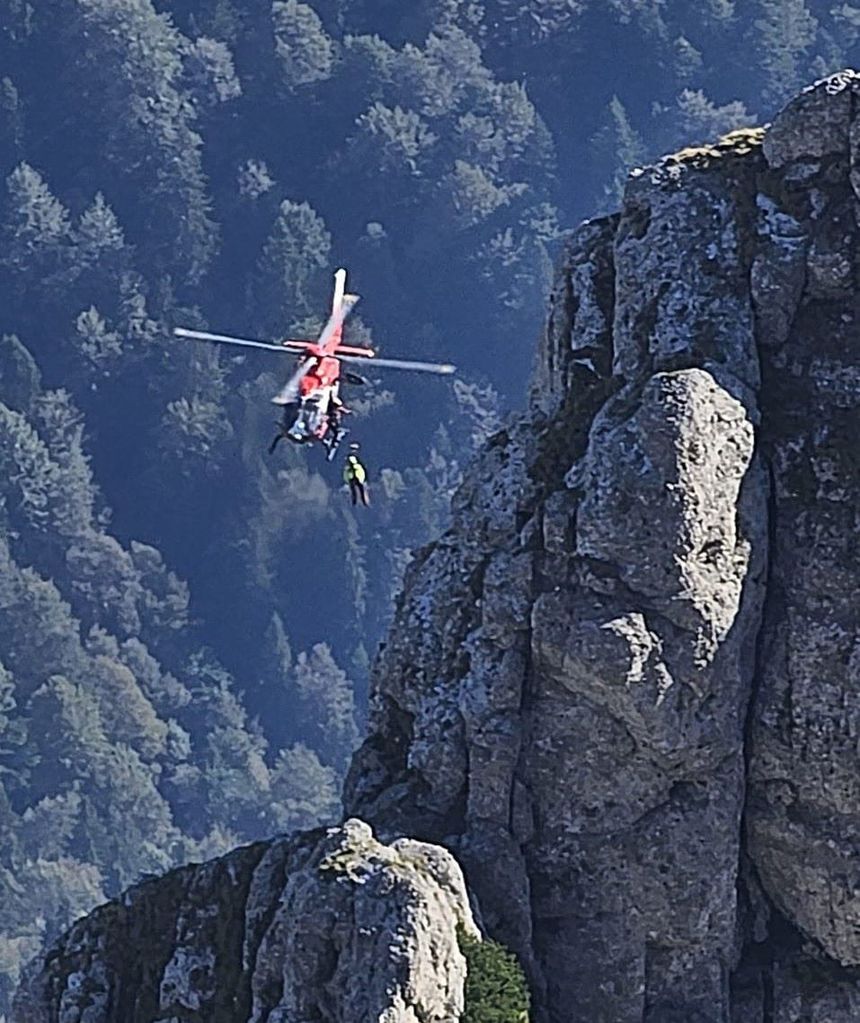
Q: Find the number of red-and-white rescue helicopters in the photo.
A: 1